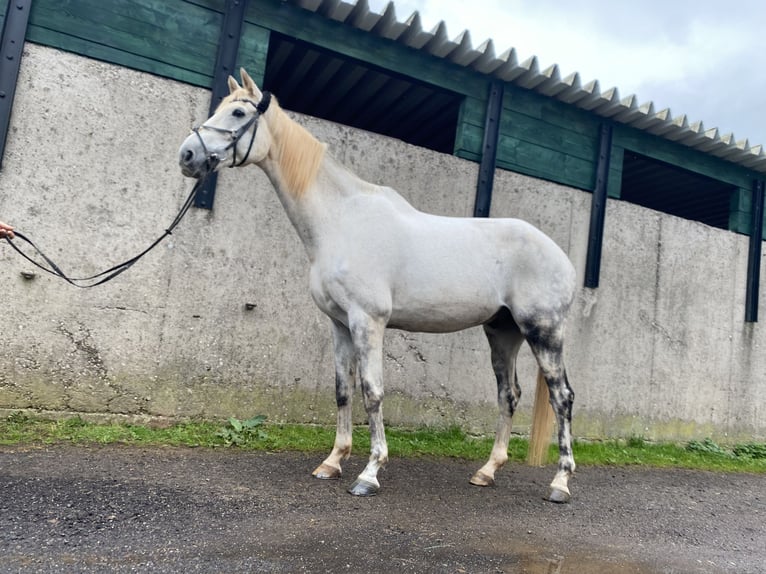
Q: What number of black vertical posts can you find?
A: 5